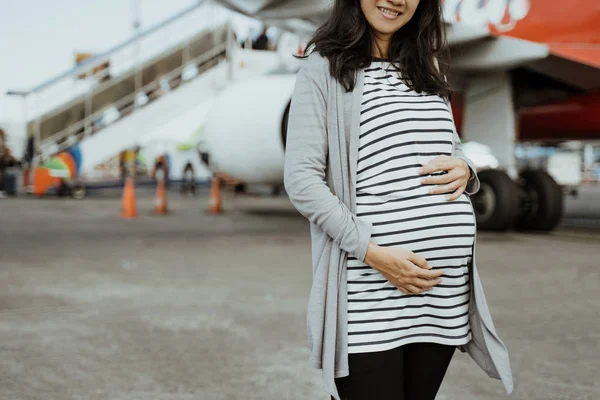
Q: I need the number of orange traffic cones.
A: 3